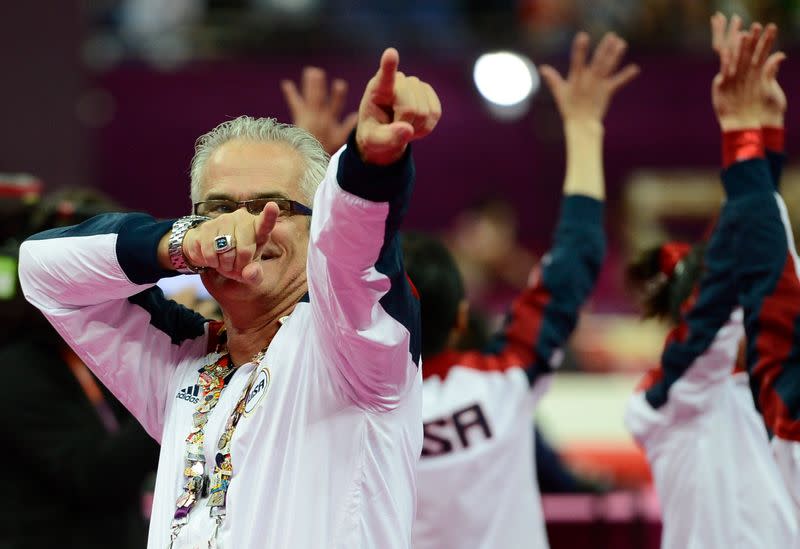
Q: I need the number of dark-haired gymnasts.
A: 2